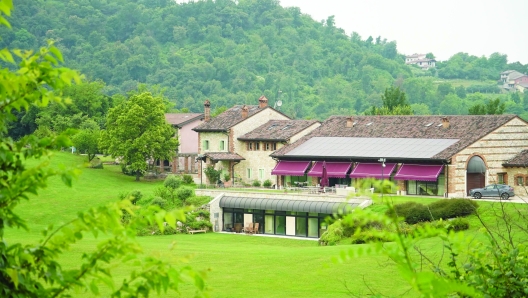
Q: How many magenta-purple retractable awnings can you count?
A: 4